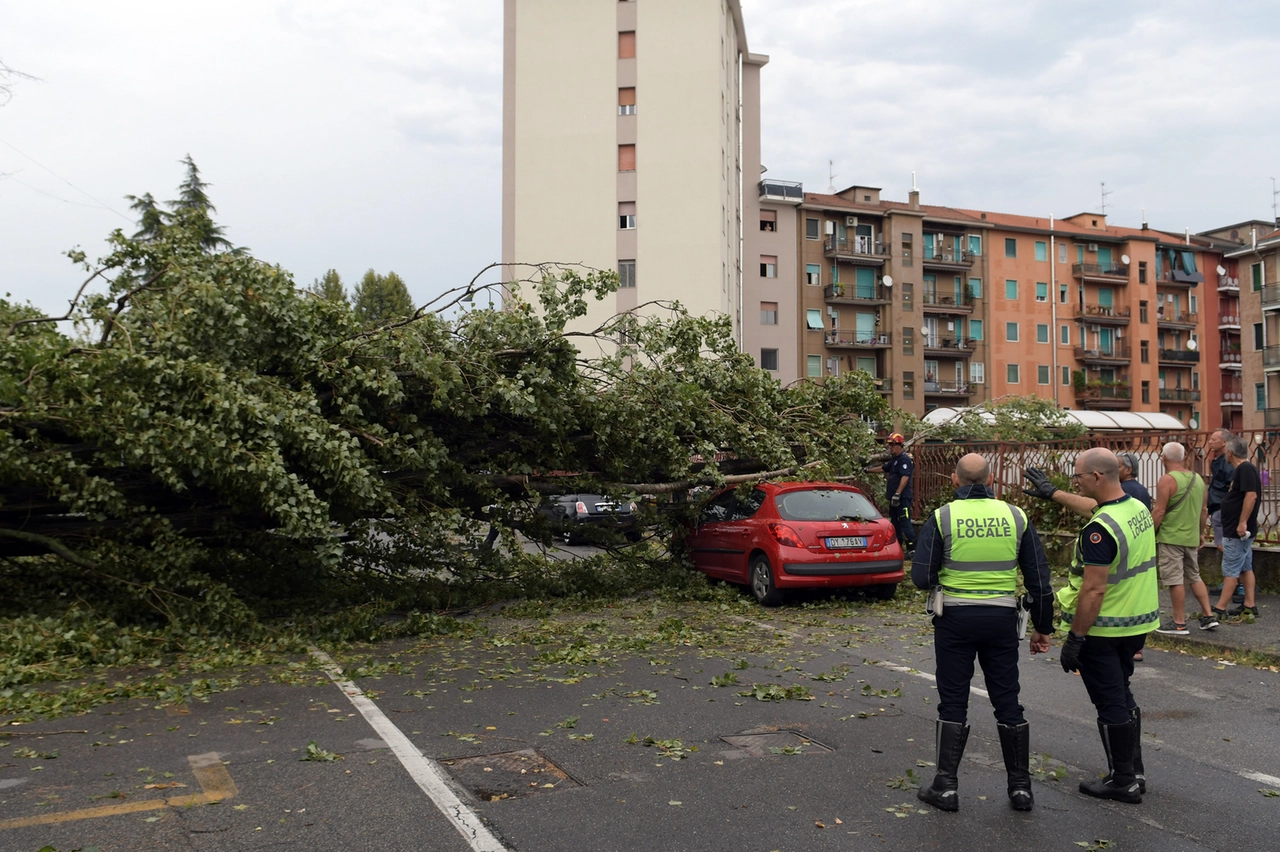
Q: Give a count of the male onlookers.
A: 4